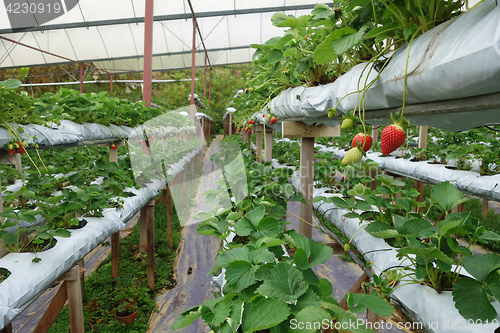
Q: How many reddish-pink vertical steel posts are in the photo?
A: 6